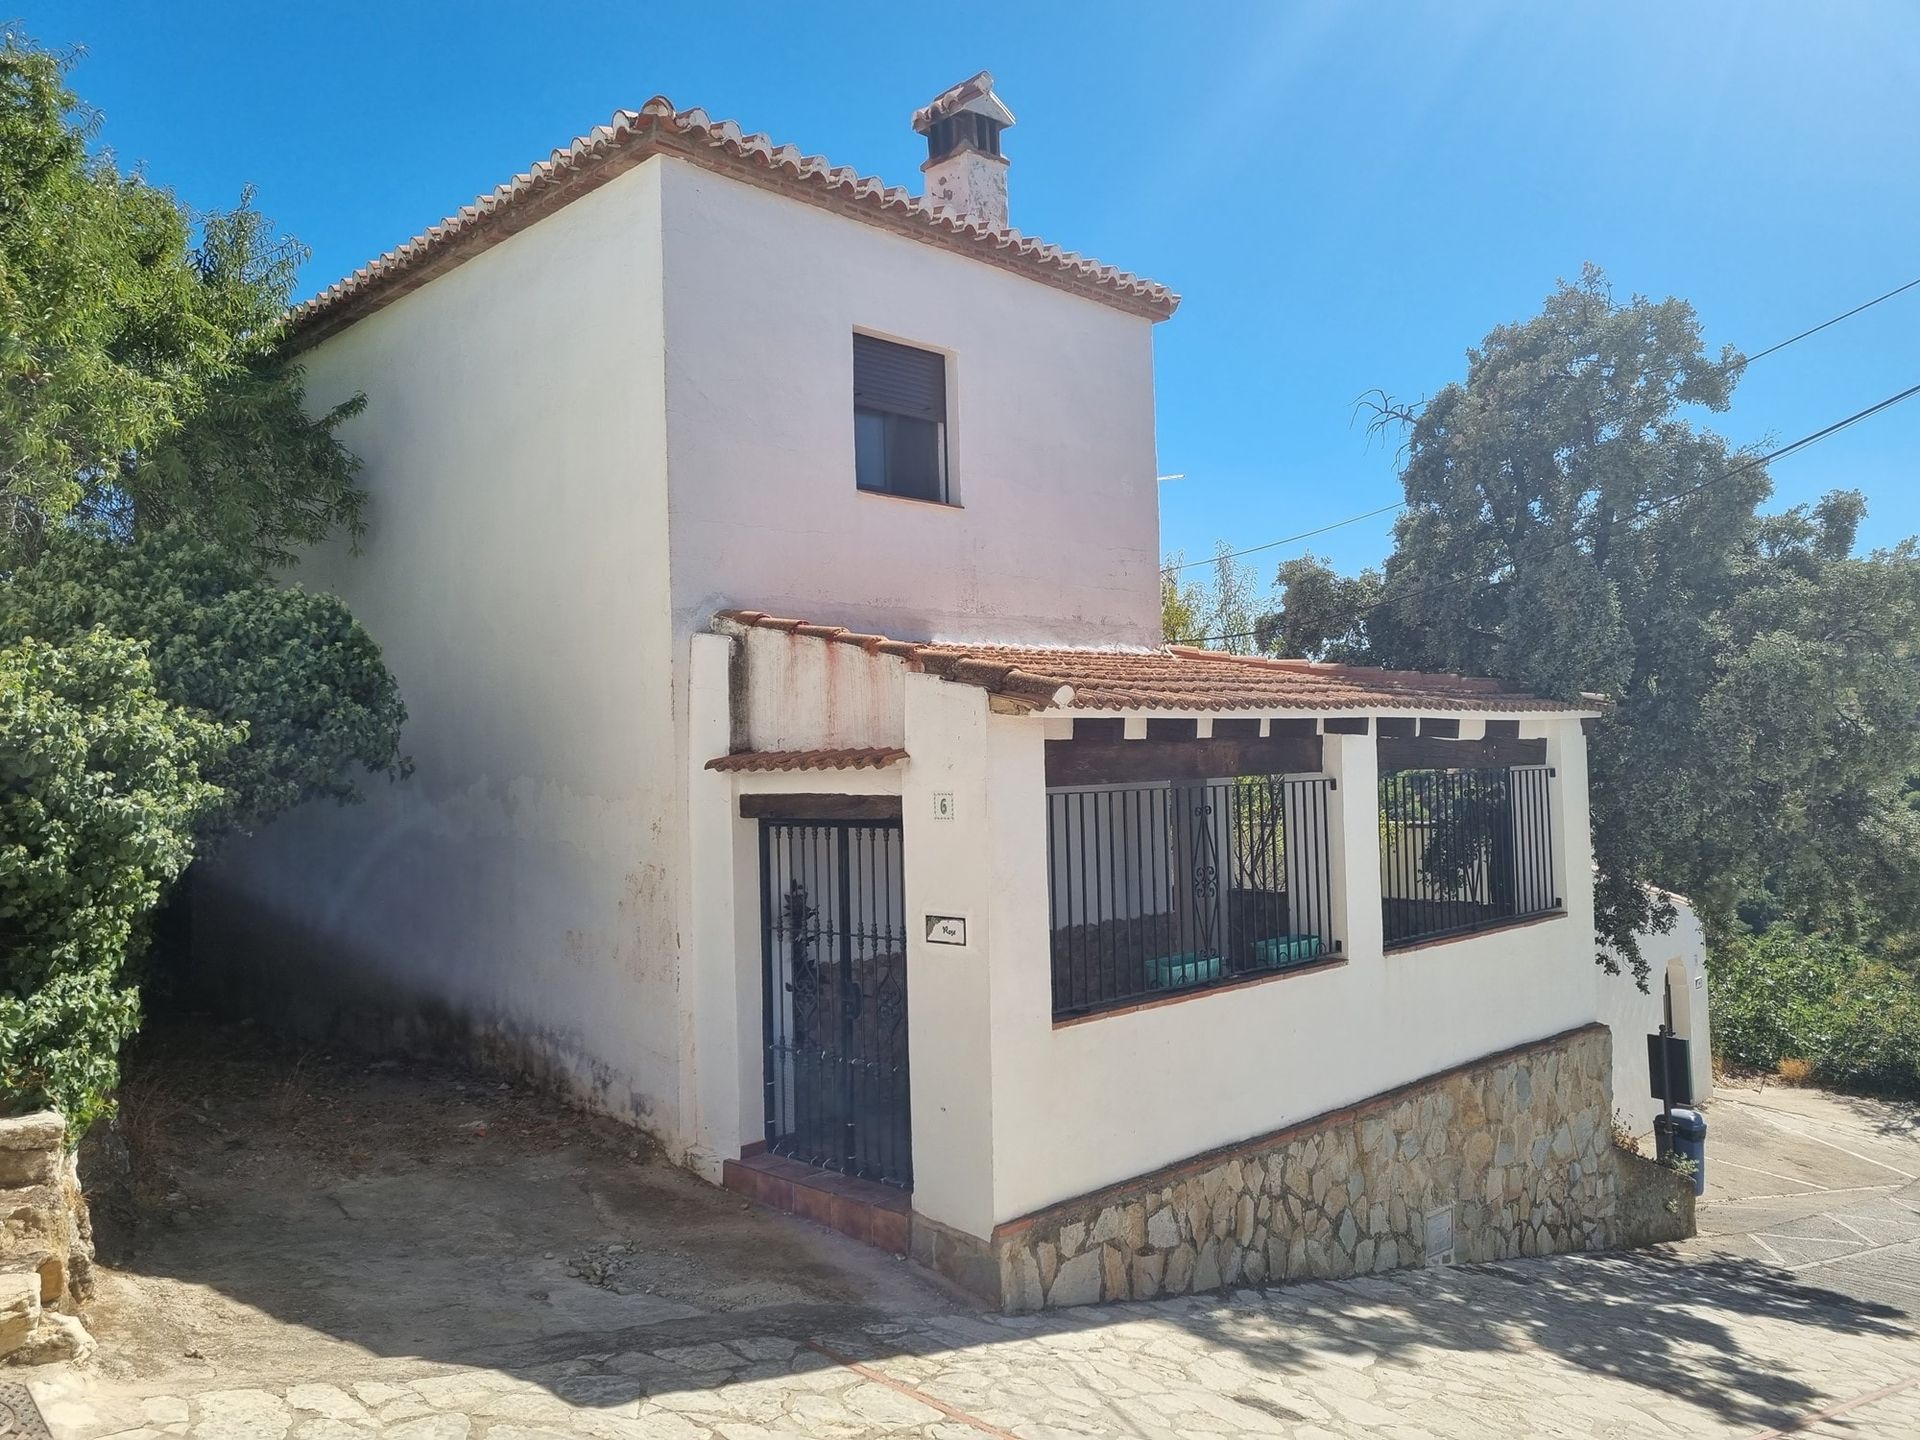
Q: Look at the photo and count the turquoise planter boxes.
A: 2